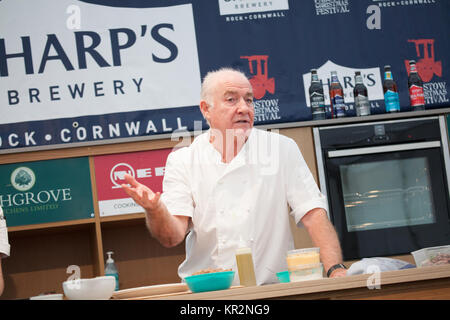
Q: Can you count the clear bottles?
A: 2